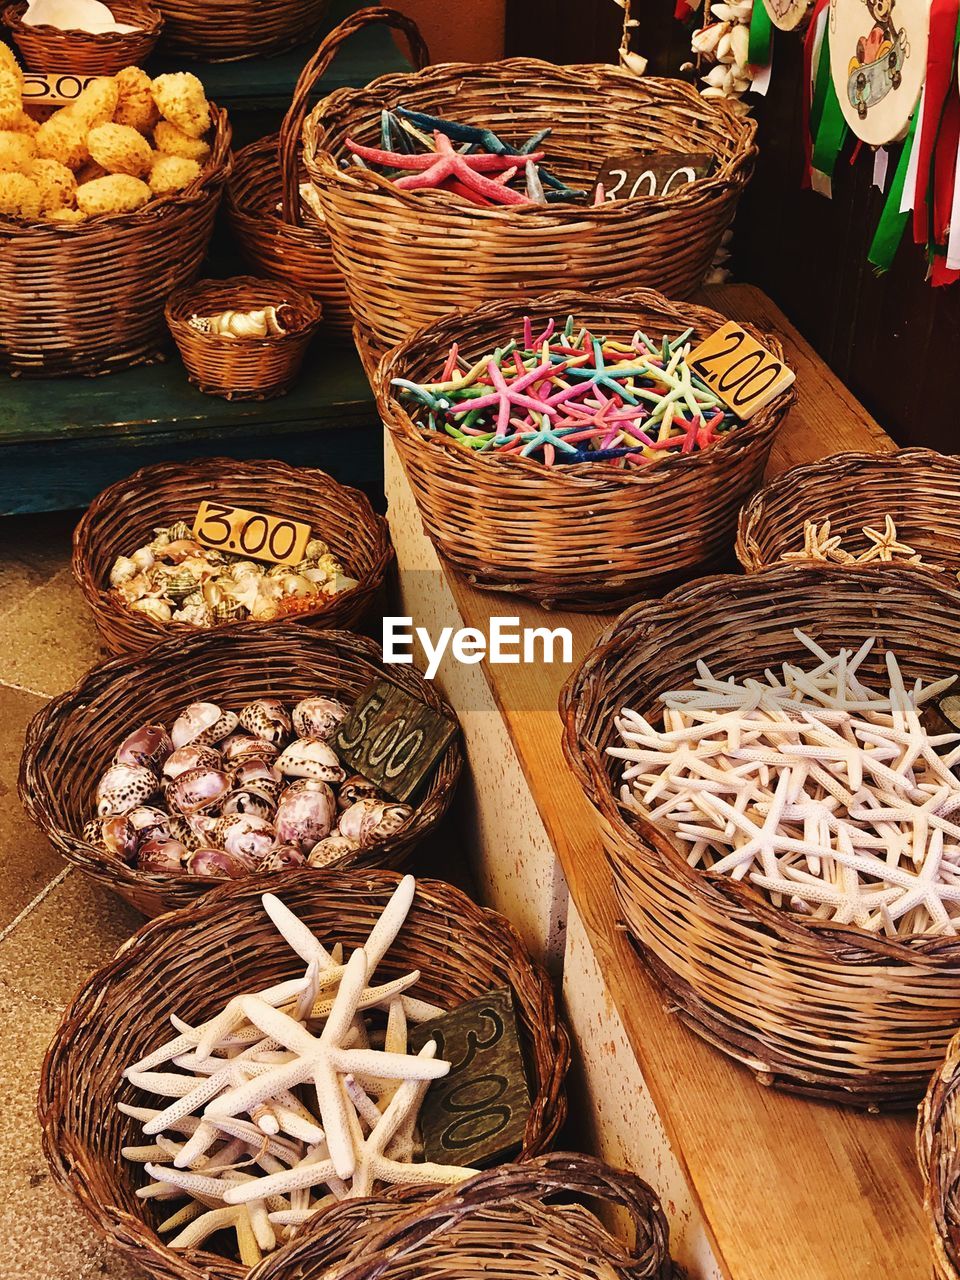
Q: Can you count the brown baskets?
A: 14